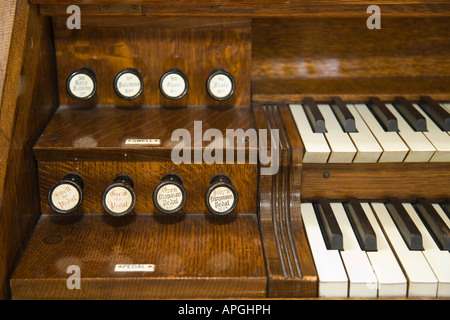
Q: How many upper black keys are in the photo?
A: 5